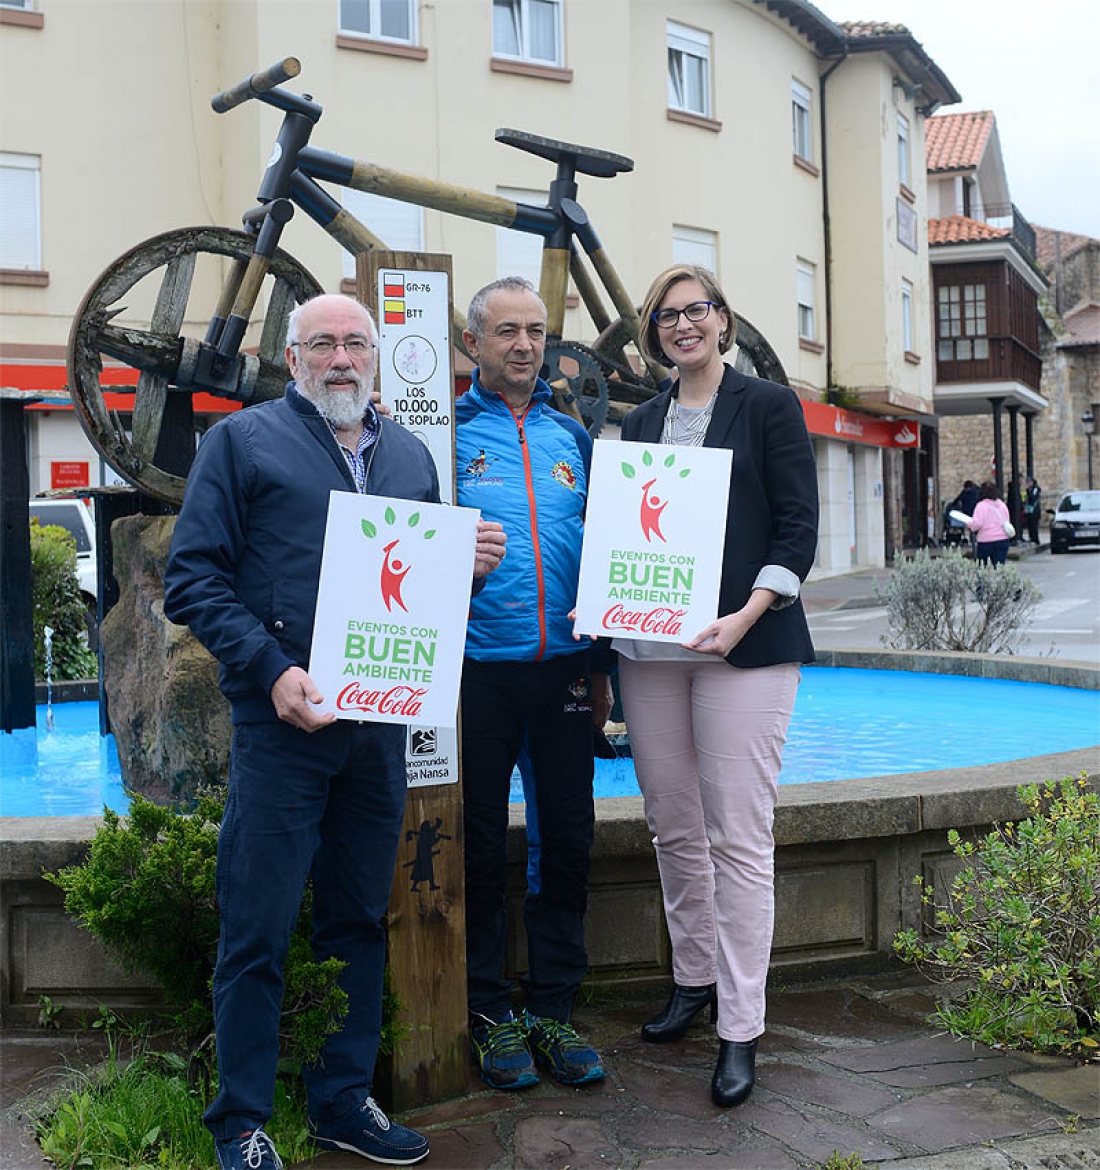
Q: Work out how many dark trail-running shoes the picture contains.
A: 2